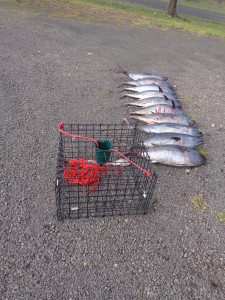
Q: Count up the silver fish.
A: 10